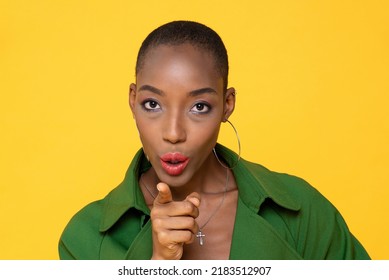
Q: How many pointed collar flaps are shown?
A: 2